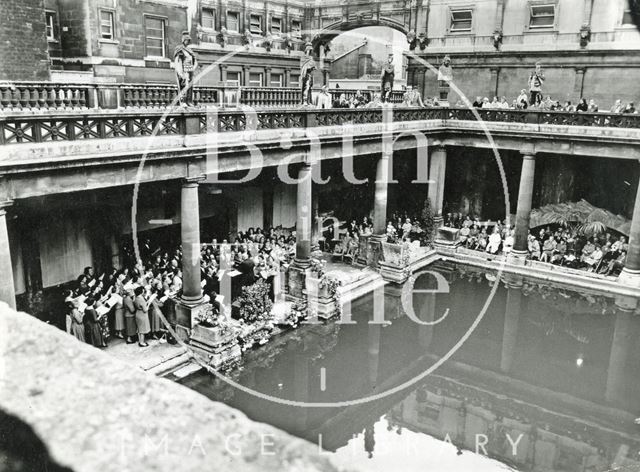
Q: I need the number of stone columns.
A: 7